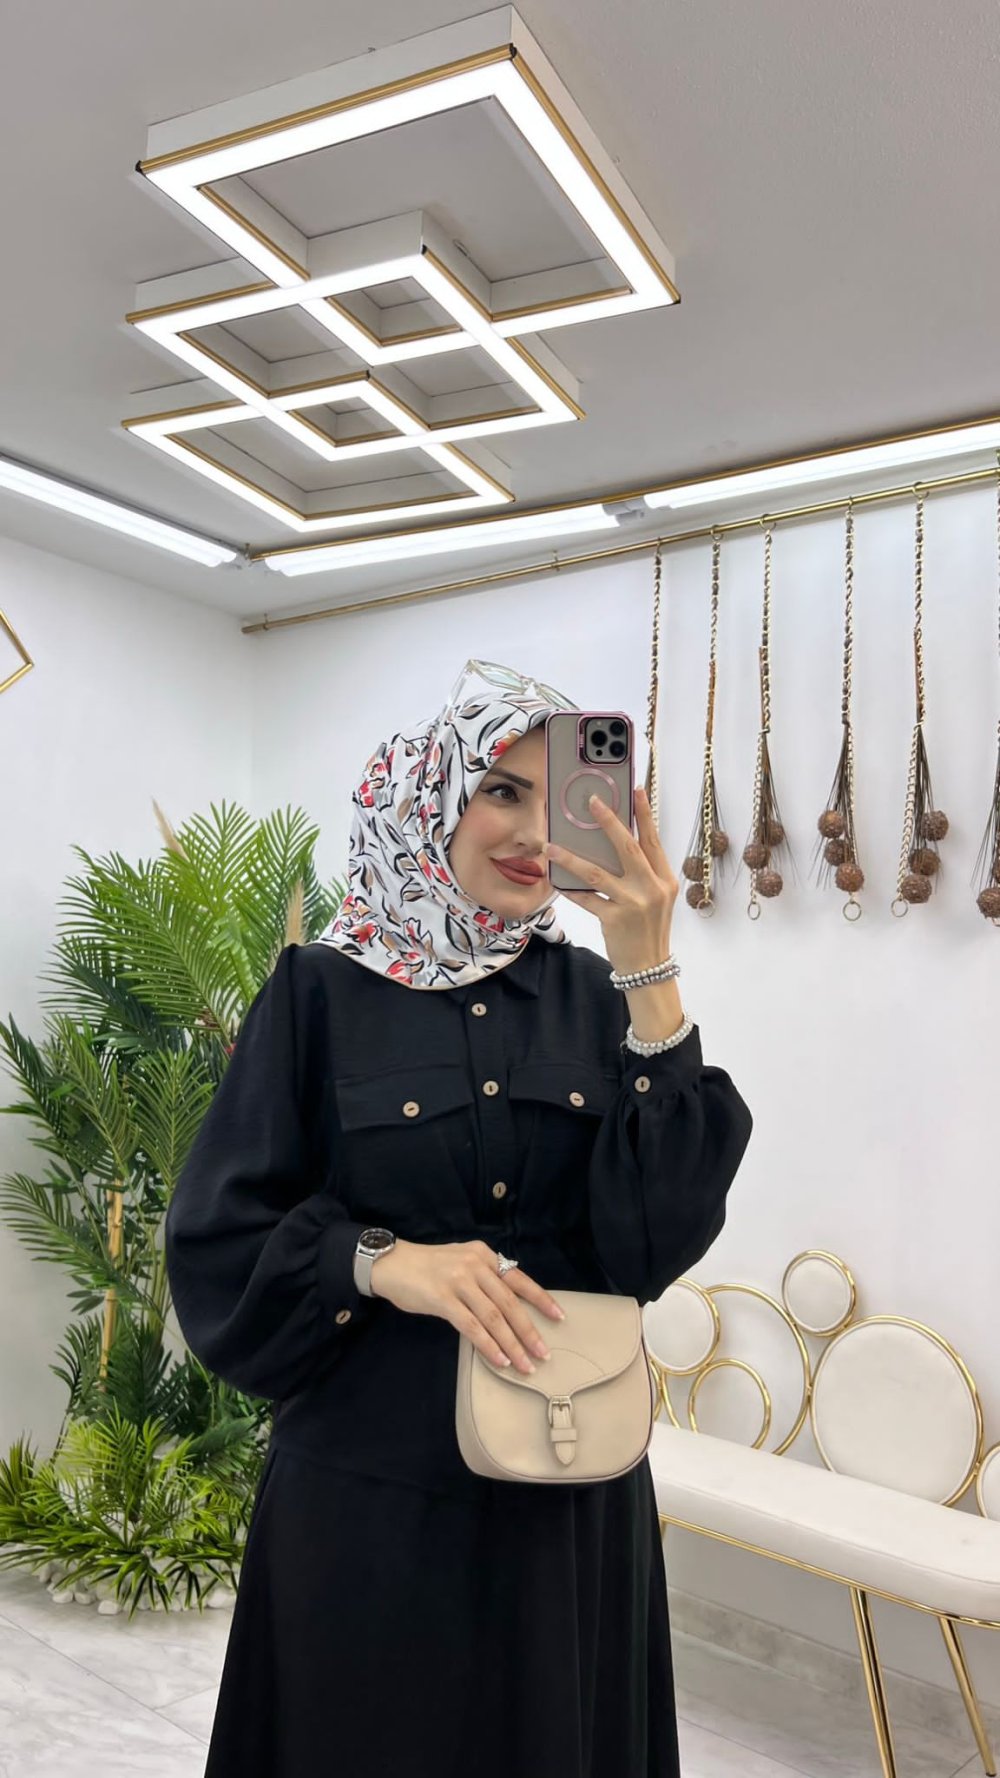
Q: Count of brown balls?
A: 14